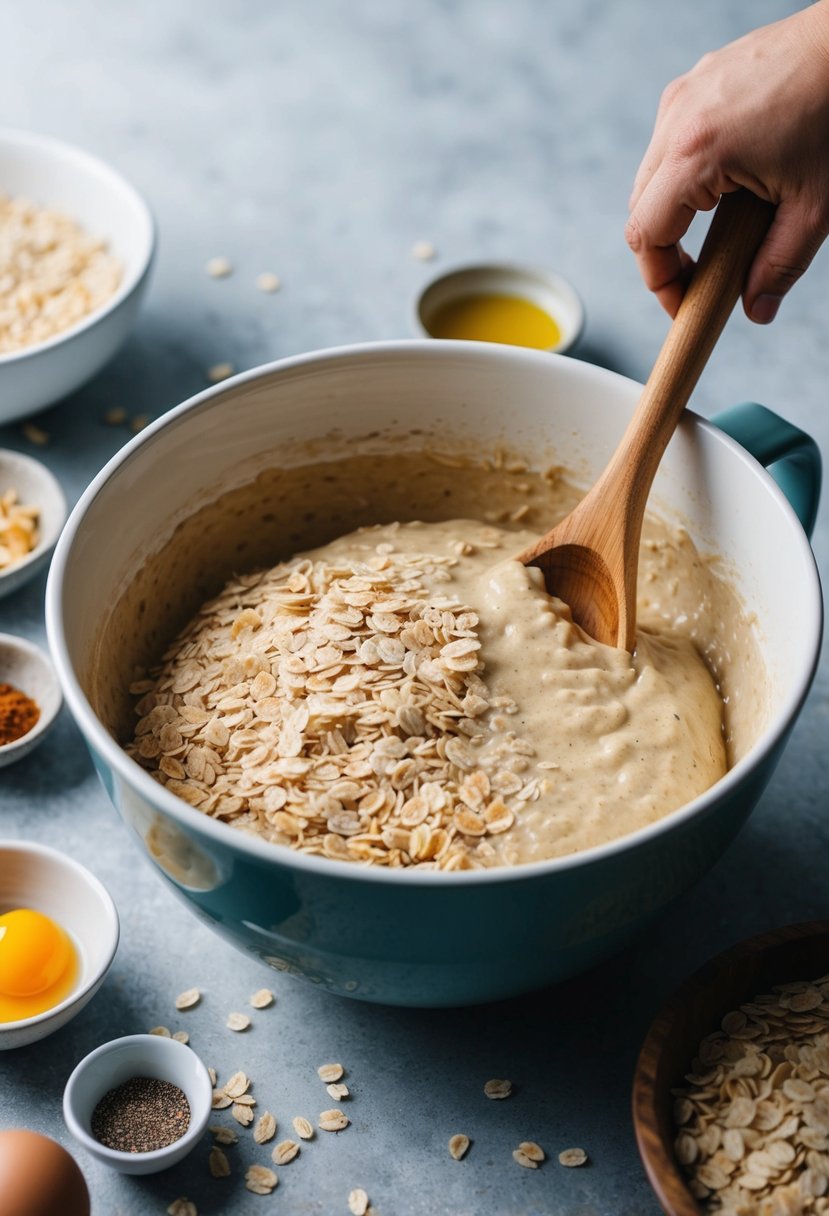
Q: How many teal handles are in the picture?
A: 1